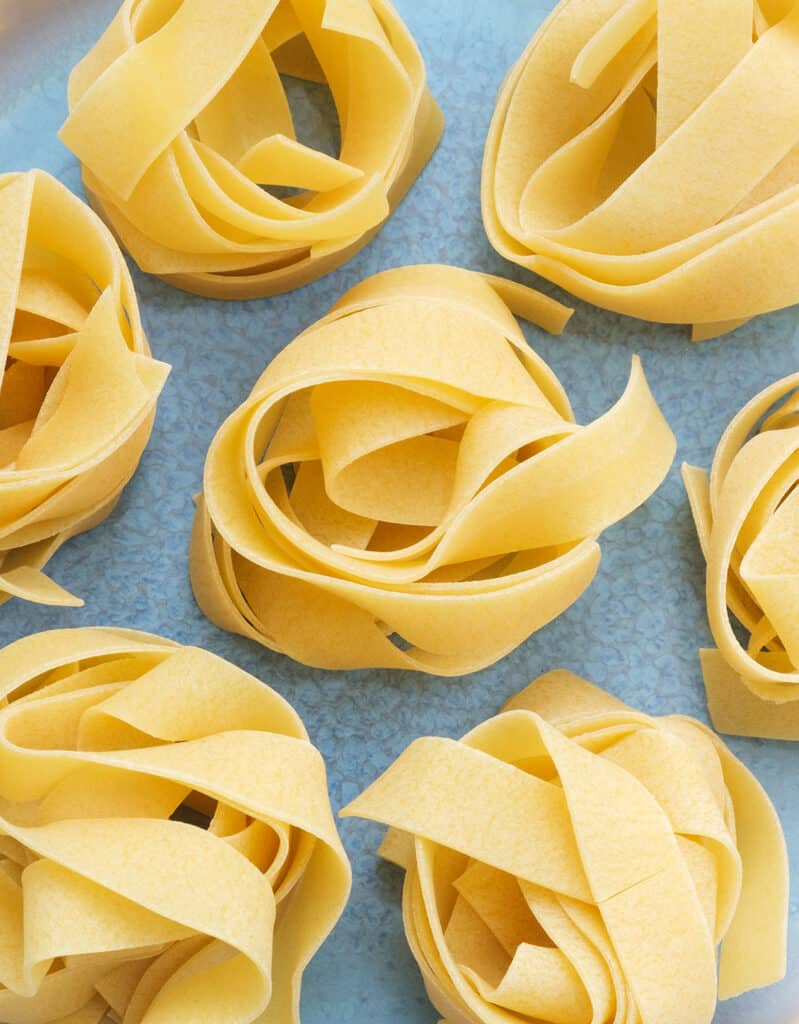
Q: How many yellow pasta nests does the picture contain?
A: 7